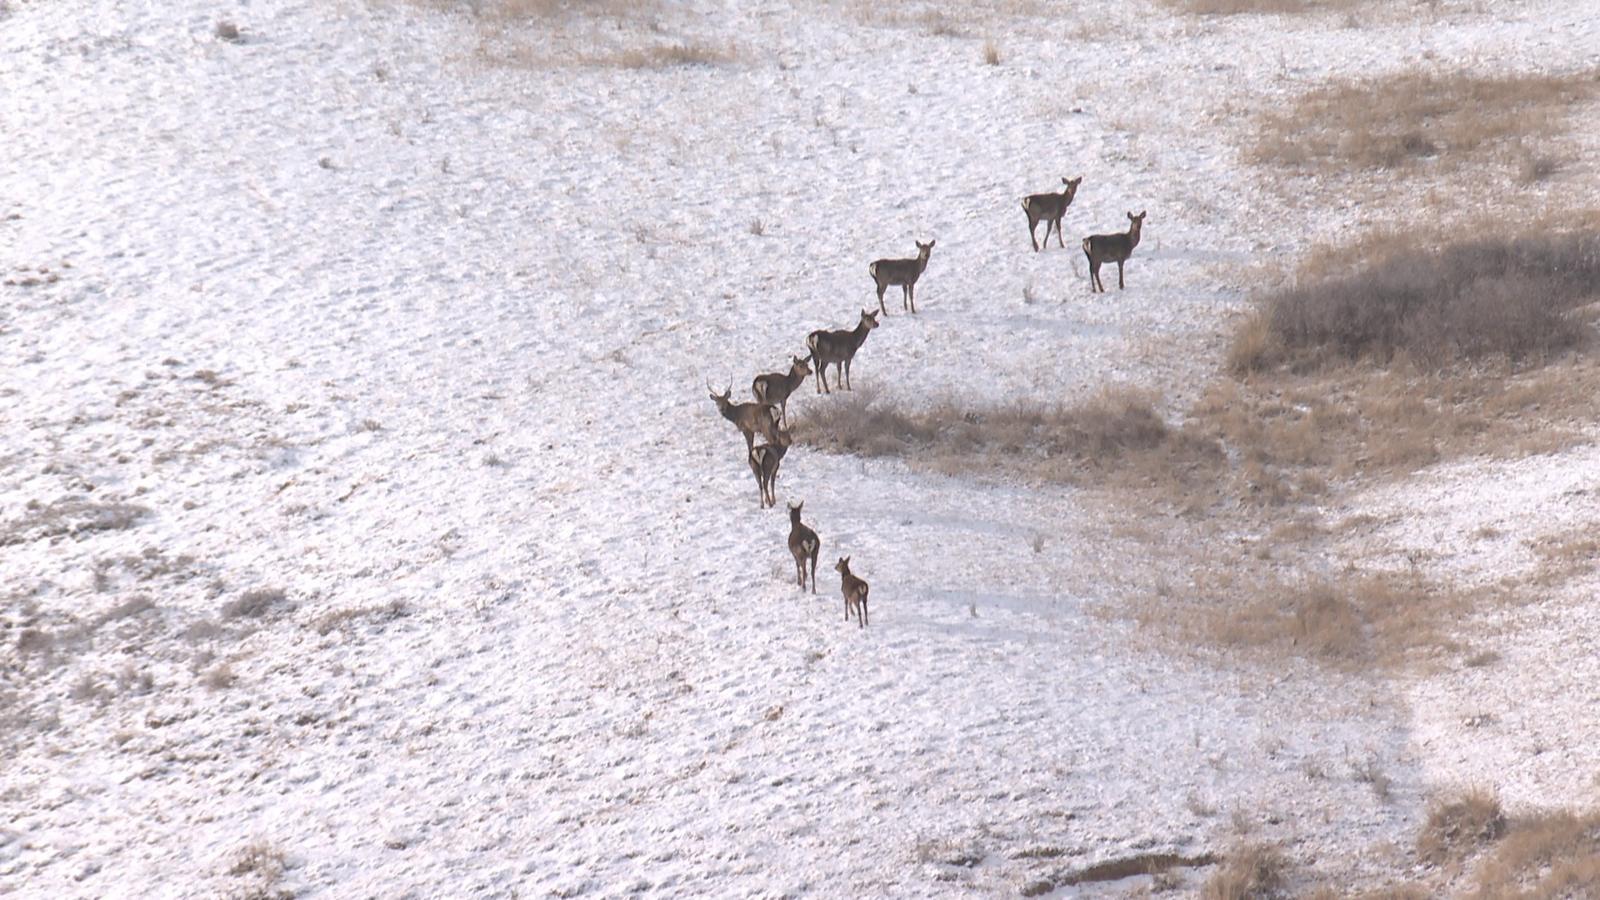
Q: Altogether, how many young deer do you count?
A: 1